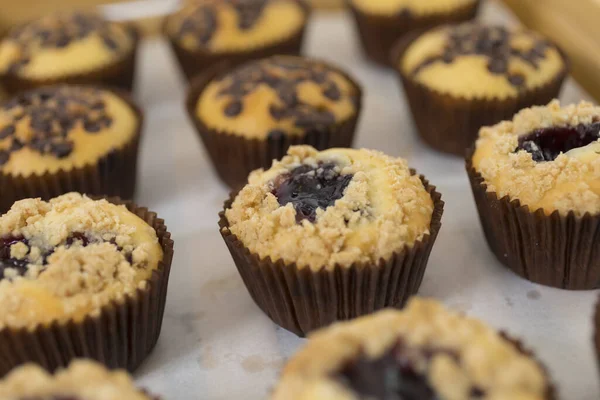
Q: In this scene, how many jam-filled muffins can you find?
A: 5